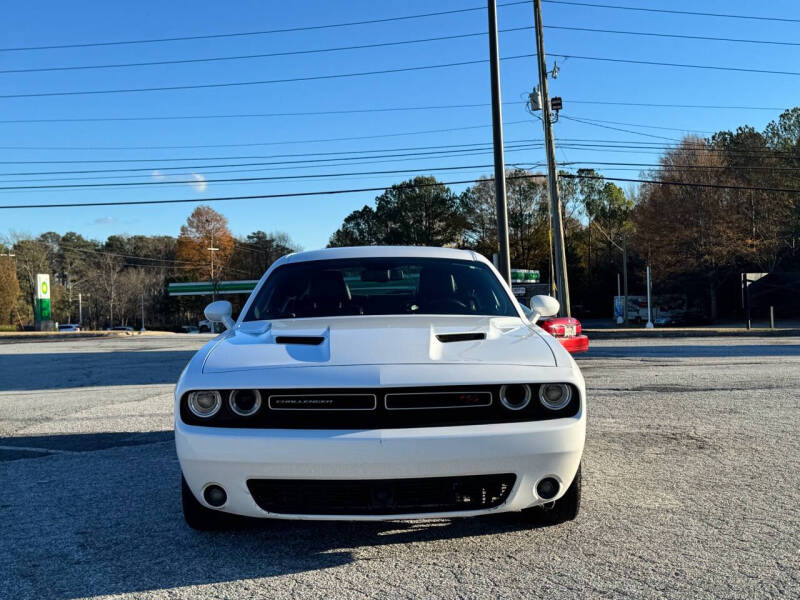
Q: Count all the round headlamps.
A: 4